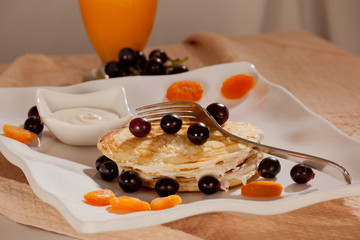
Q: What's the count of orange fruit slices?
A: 7